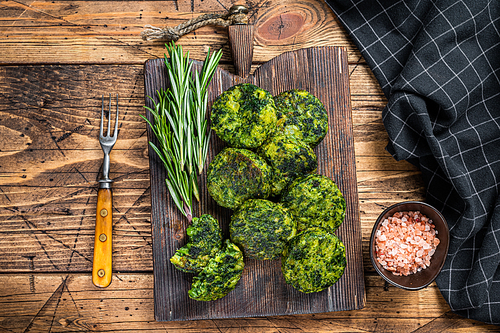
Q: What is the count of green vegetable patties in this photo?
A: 8